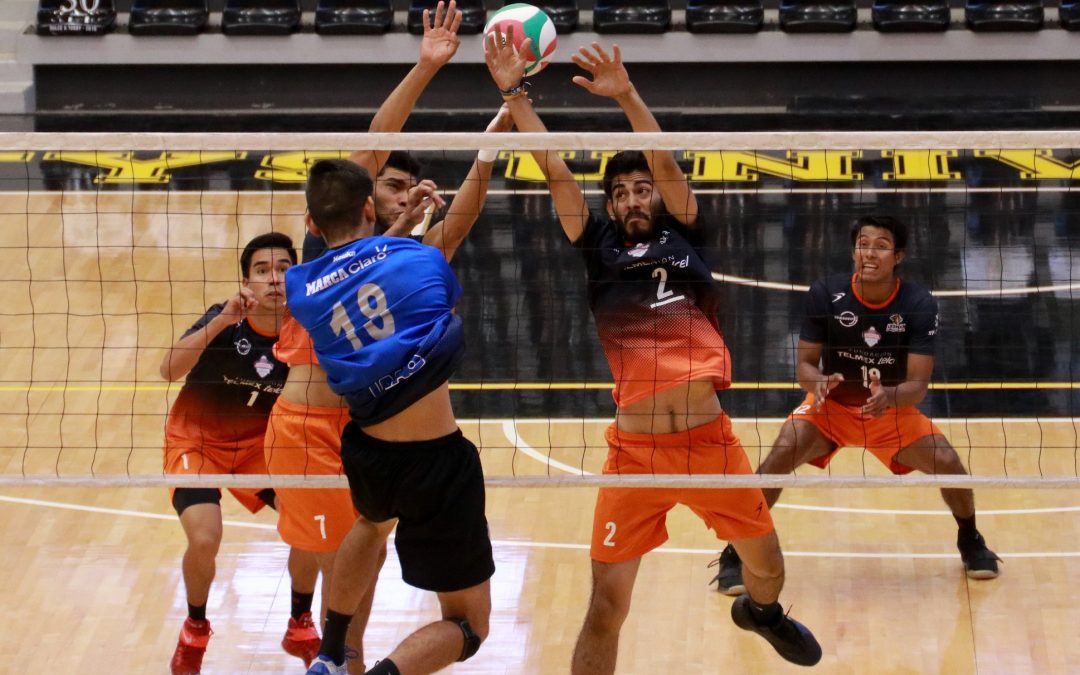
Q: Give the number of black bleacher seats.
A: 12